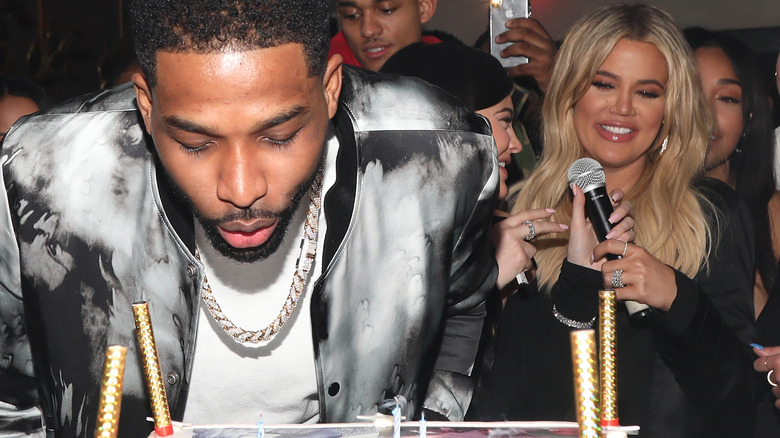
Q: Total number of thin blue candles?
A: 3